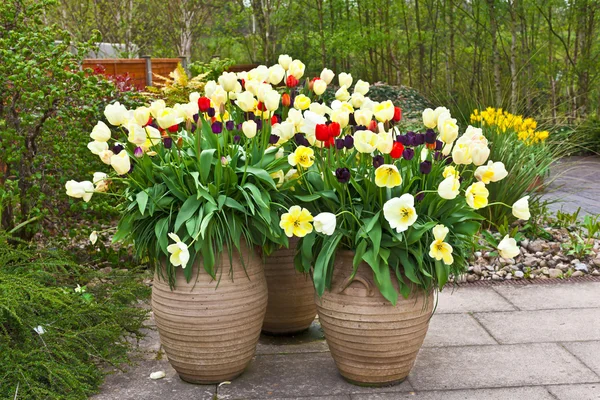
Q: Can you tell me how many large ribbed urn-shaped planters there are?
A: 3